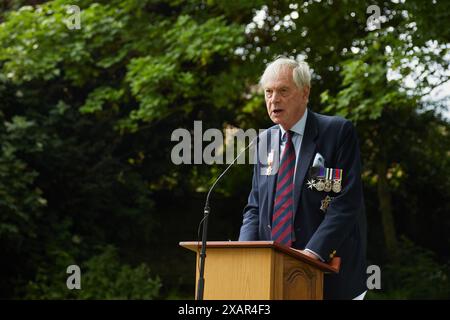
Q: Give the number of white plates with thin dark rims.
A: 0